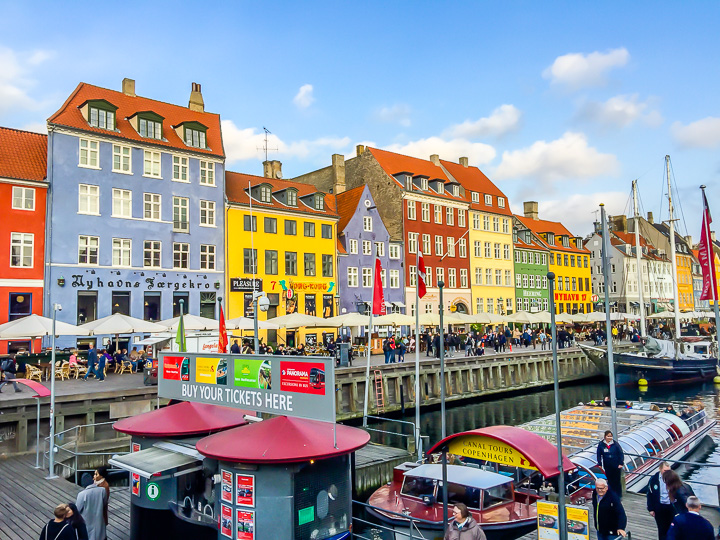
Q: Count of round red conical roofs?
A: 2